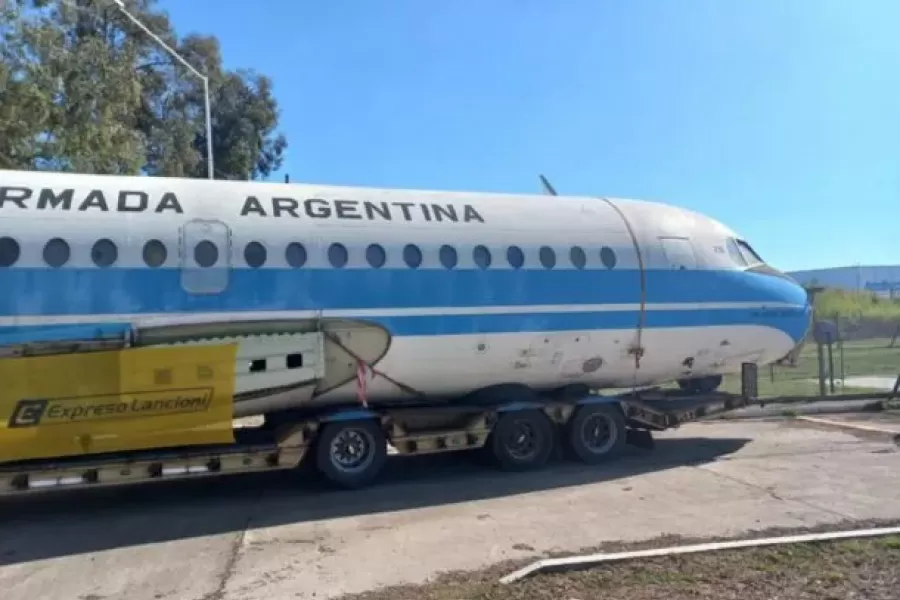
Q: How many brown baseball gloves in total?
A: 0